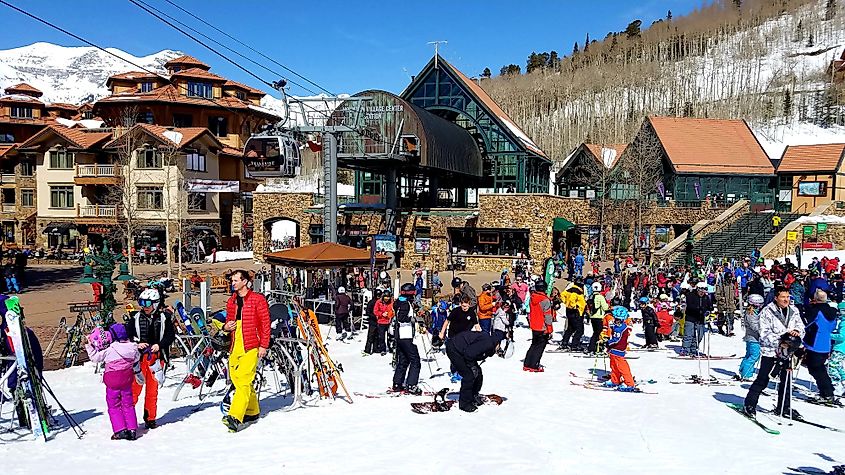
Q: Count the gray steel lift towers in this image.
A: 1